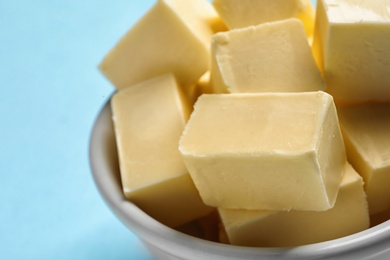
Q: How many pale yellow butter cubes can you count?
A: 8